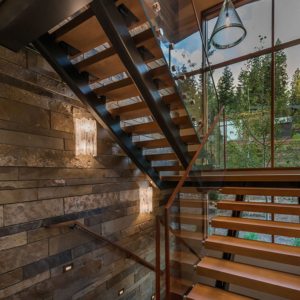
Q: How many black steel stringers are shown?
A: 3